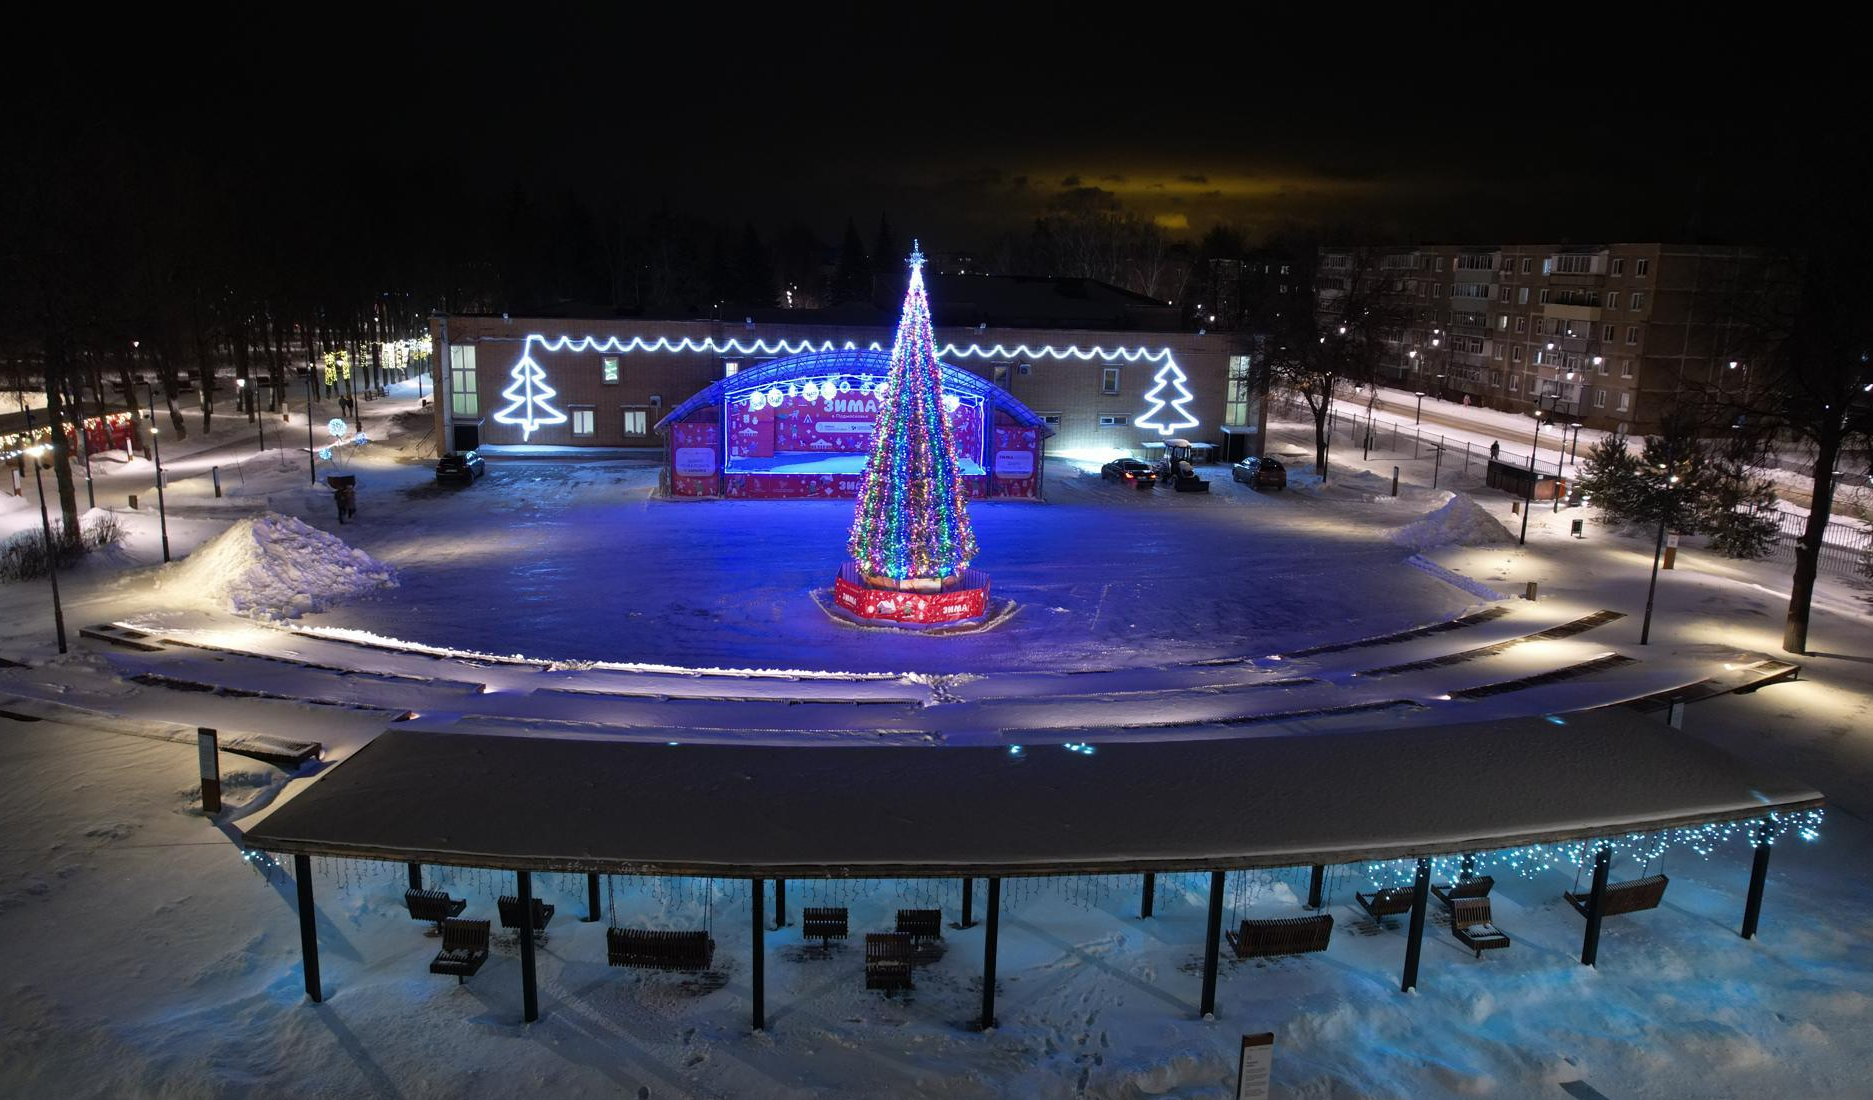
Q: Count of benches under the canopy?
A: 12